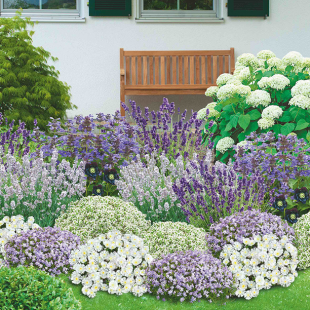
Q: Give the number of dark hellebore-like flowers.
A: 6